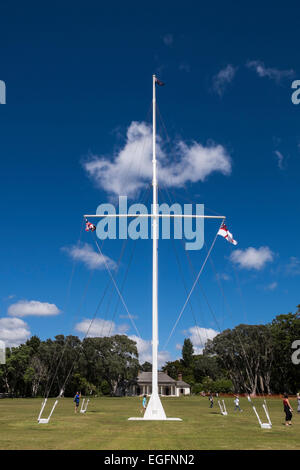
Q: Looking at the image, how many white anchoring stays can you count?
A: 4